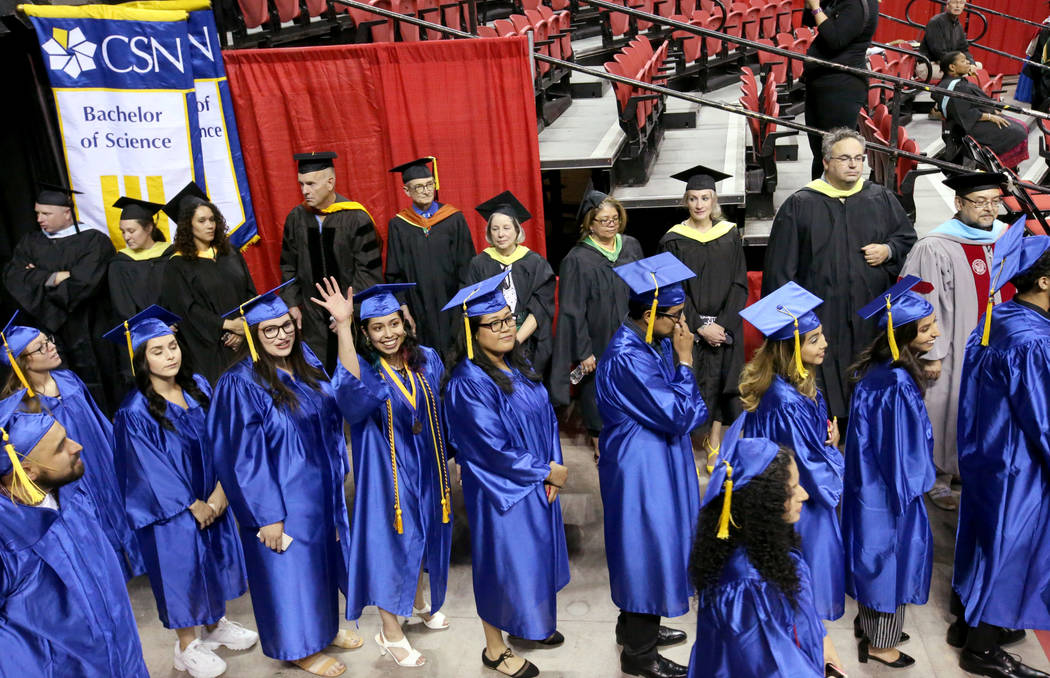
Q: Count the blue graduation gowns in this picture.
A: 11